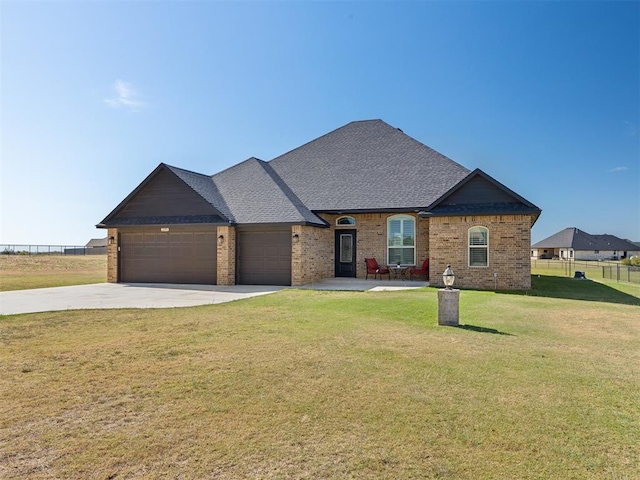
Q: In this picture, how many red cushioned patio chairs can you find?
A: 2